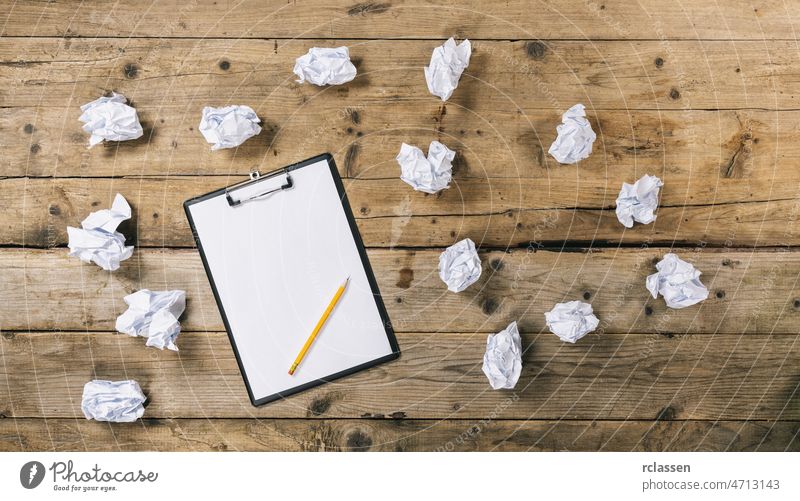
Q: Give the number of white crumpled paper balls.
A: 14